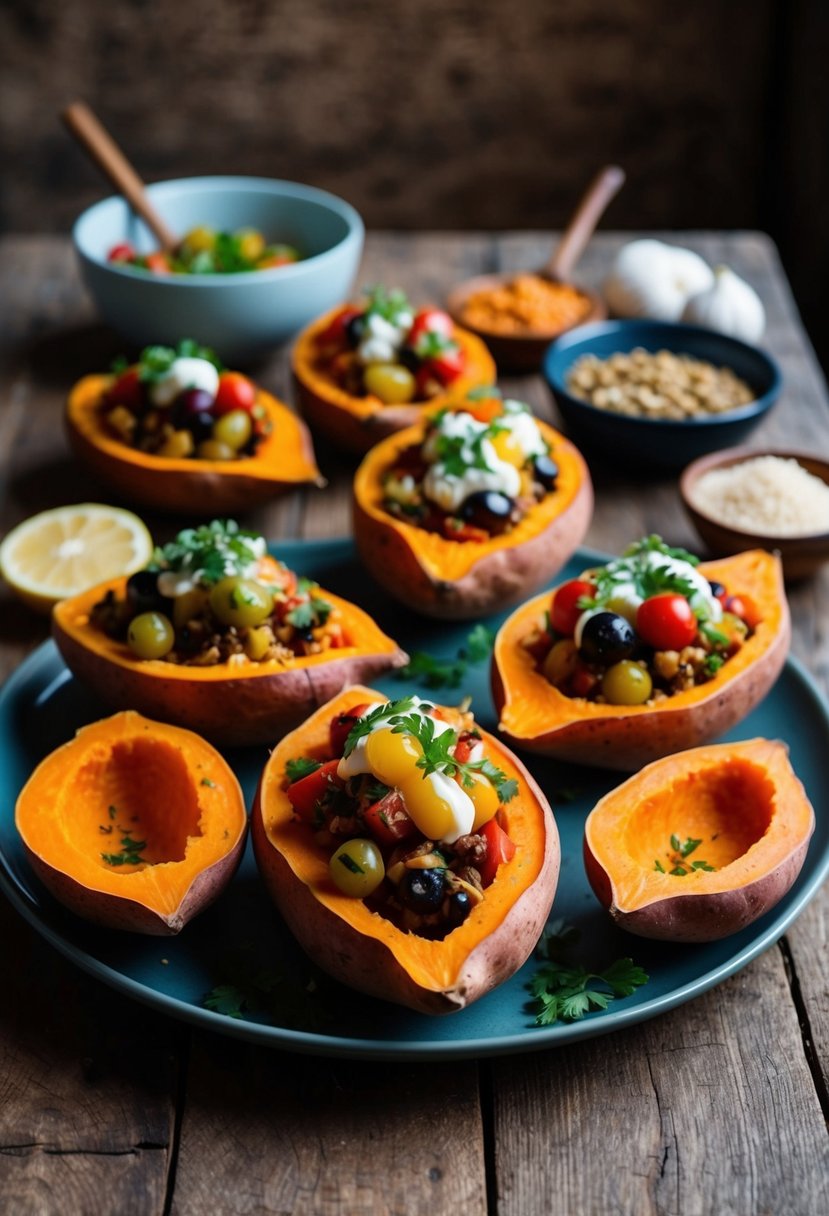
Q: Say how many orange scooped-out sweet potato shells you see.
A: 2